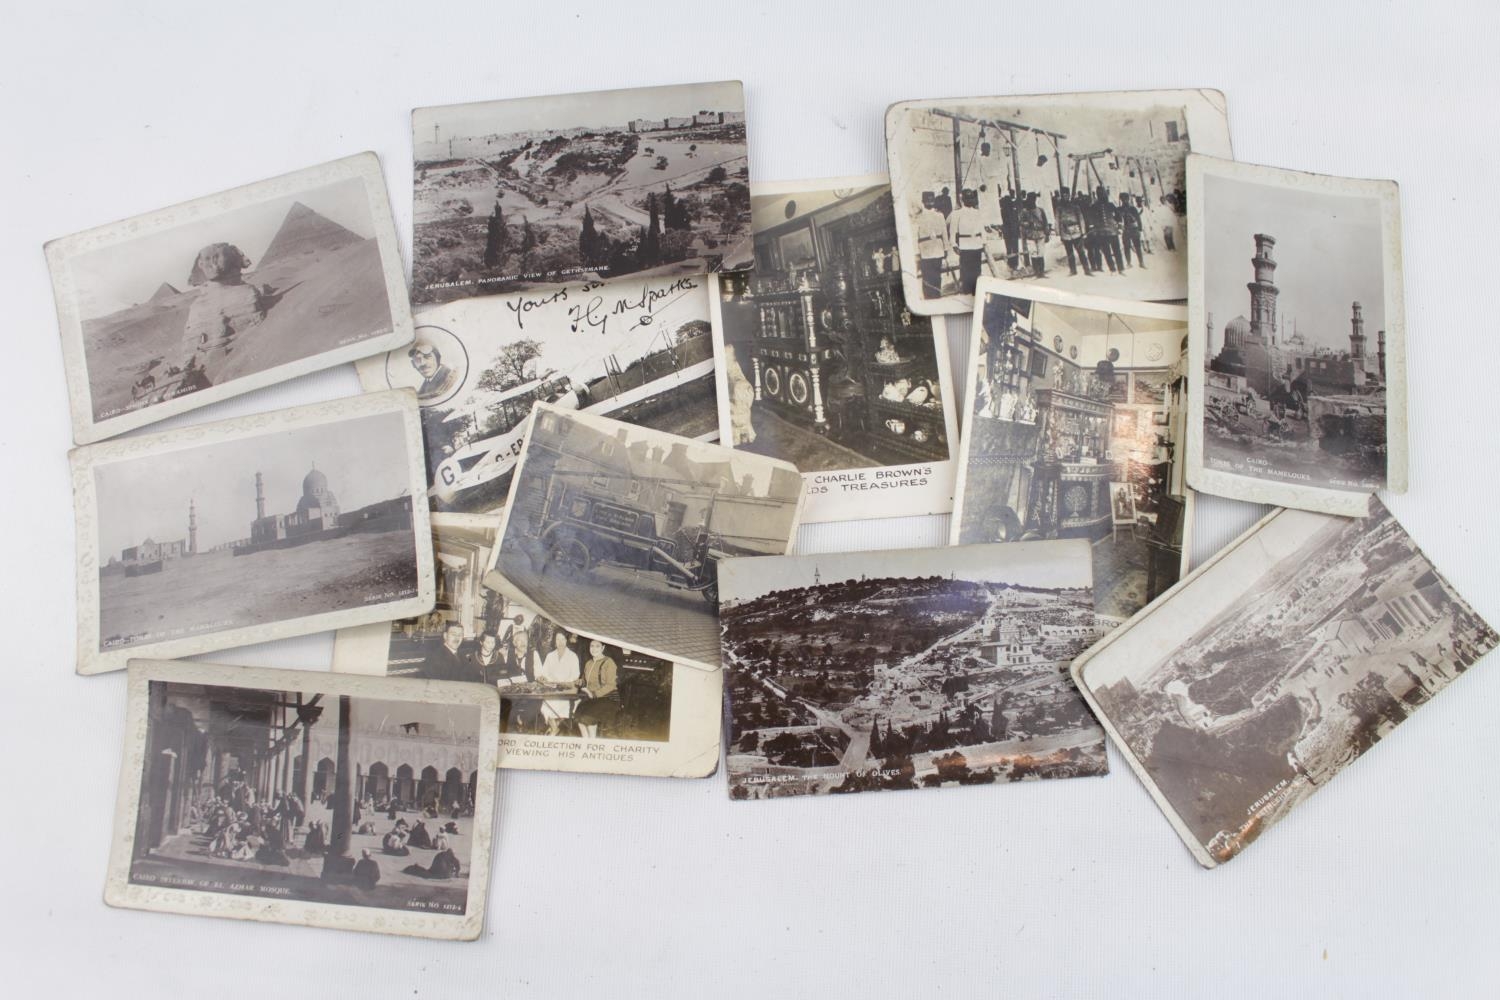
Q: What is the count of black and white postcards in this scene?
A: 13